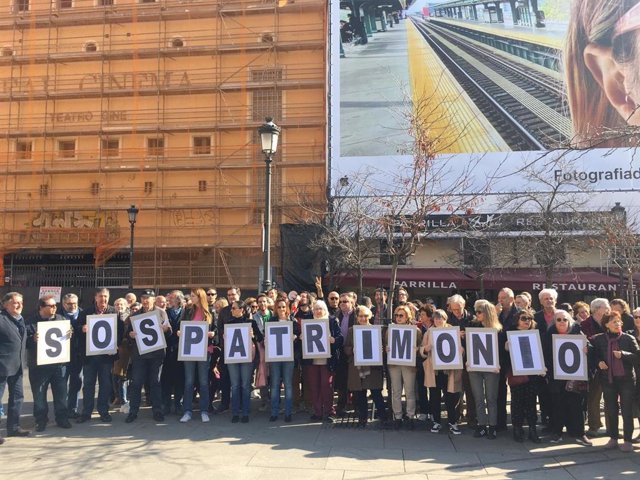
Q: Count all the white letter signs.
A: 13